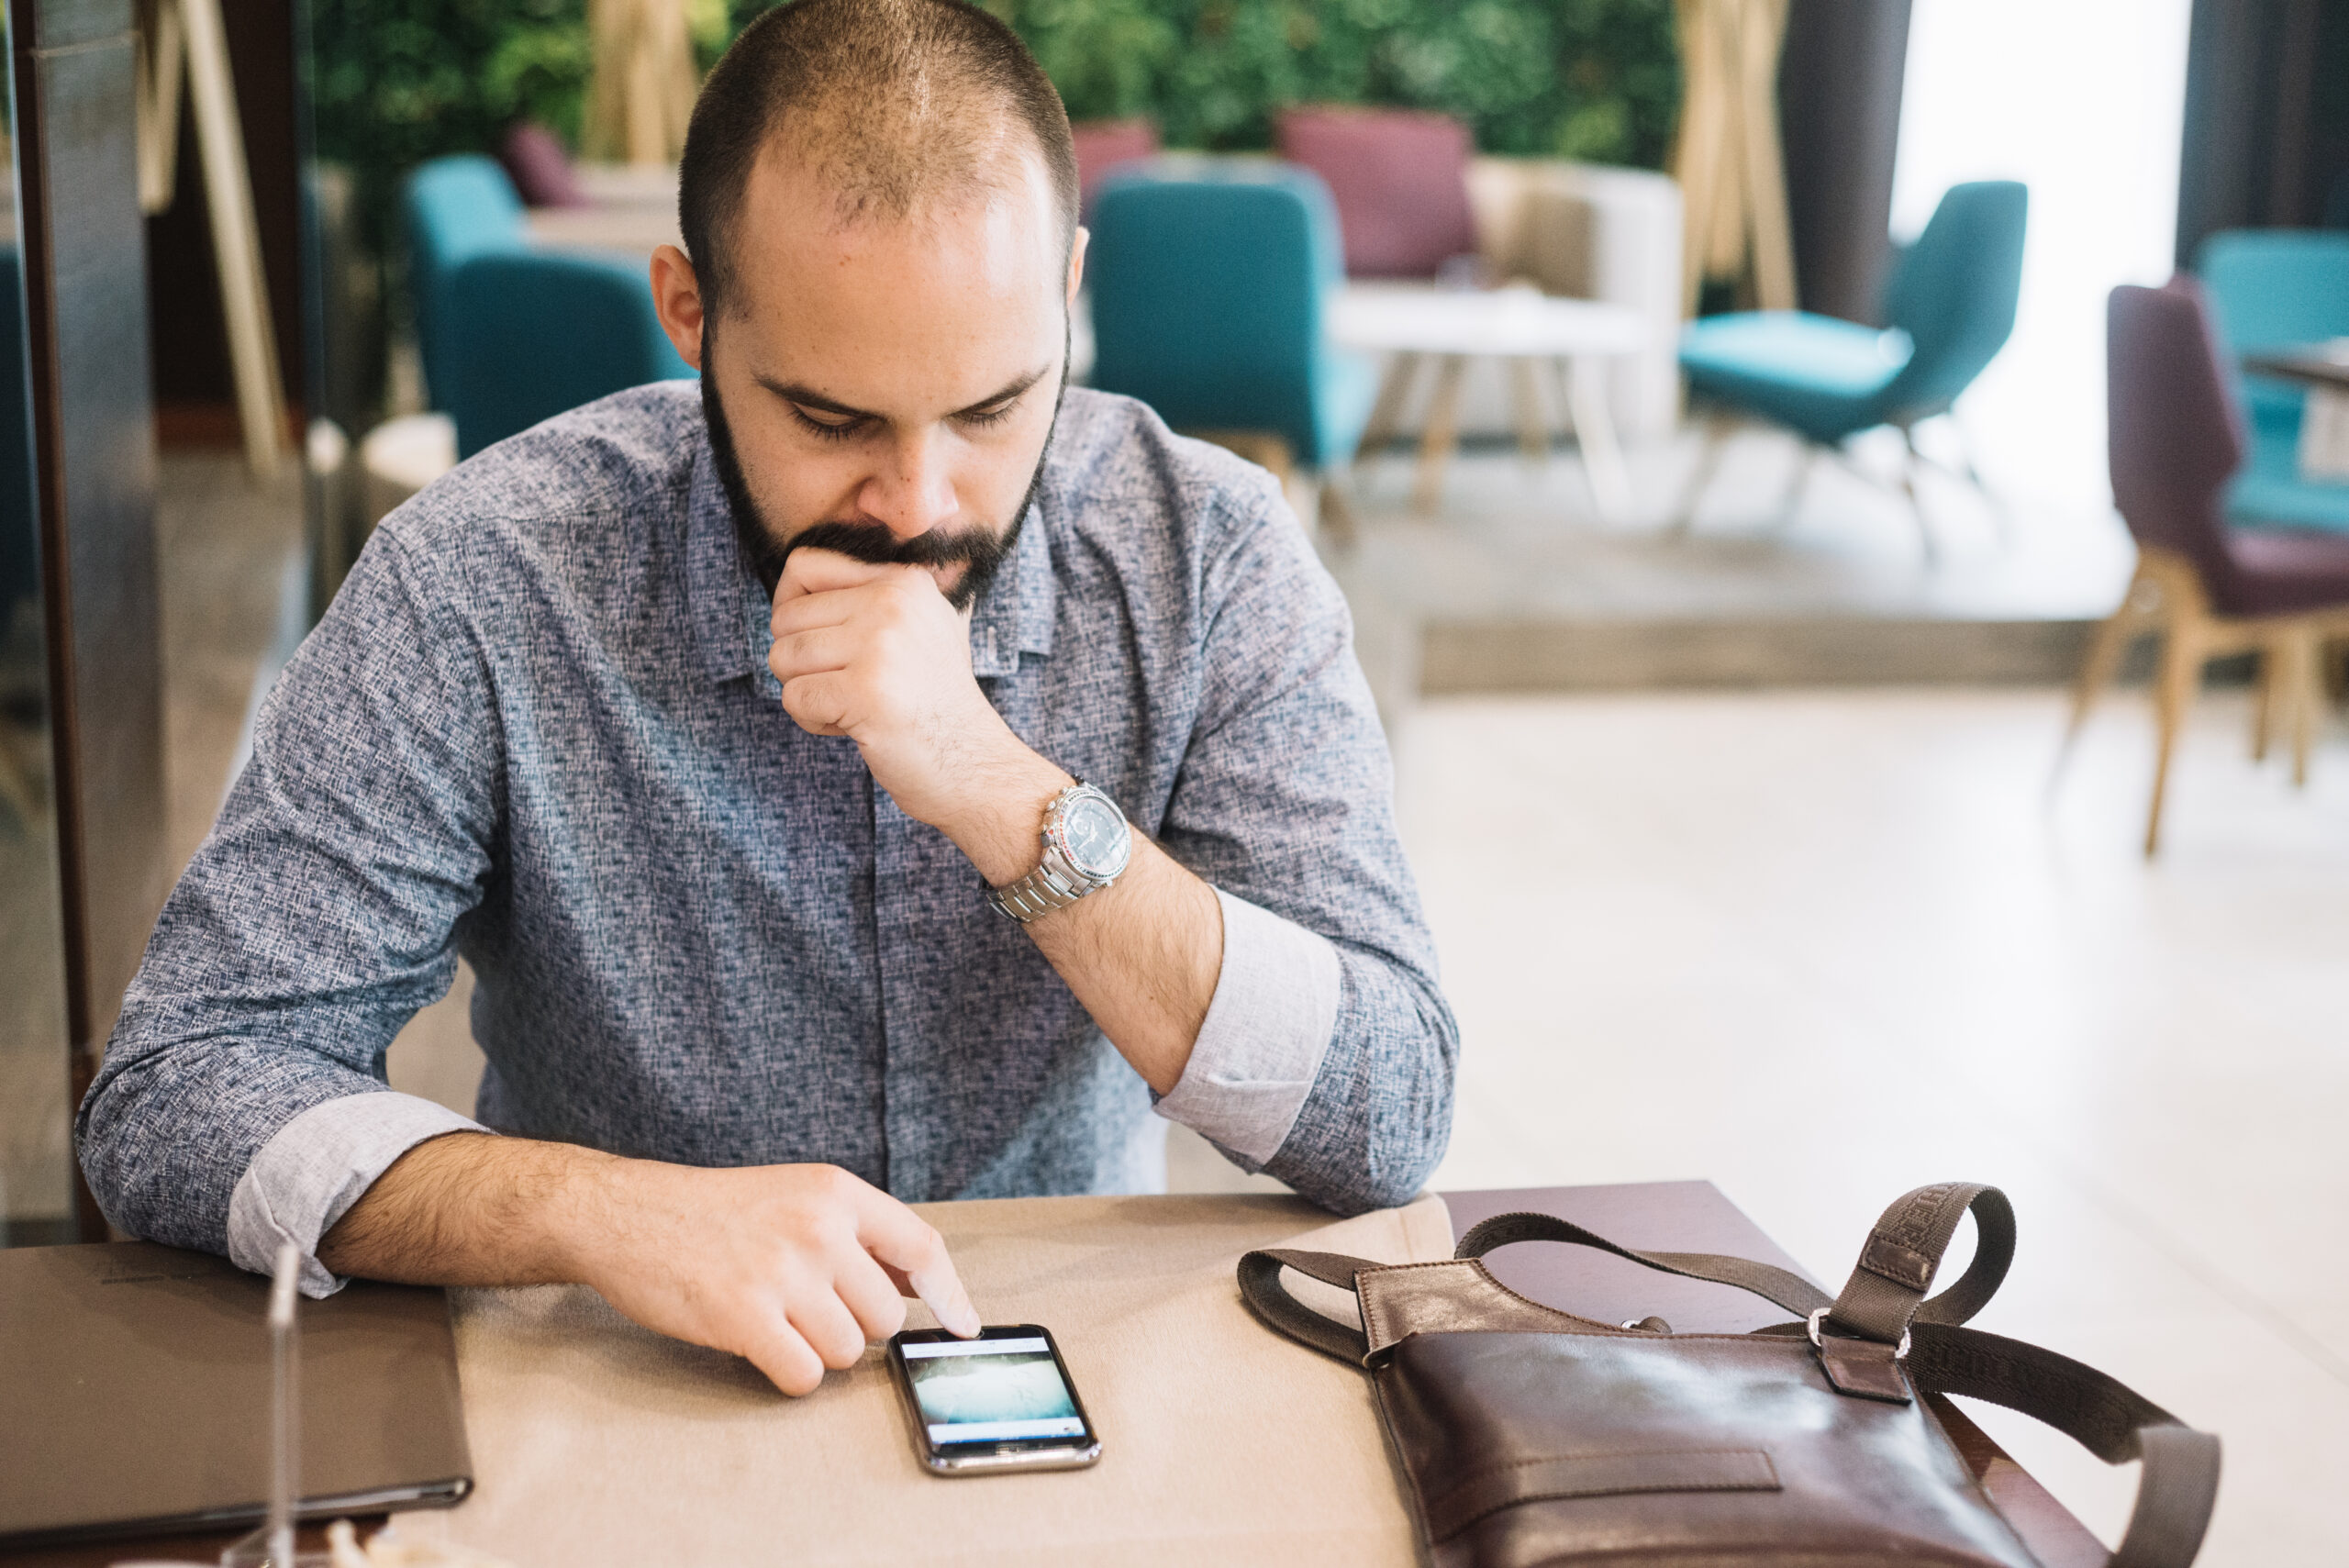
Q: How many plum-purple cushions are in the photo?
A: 3